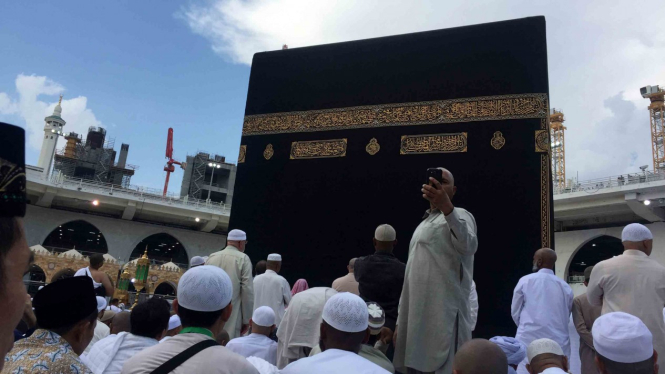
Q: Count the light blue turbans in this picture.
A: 1